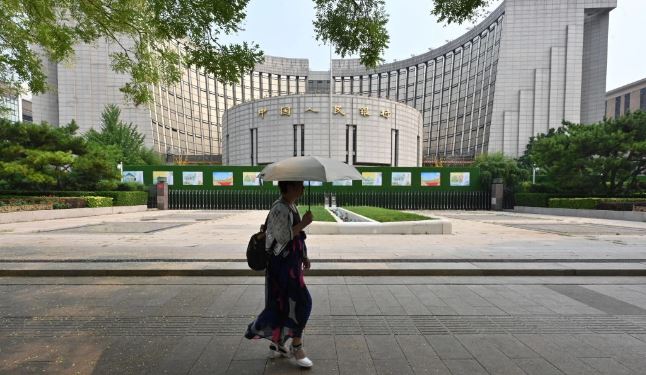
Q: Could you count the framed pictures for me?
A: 12